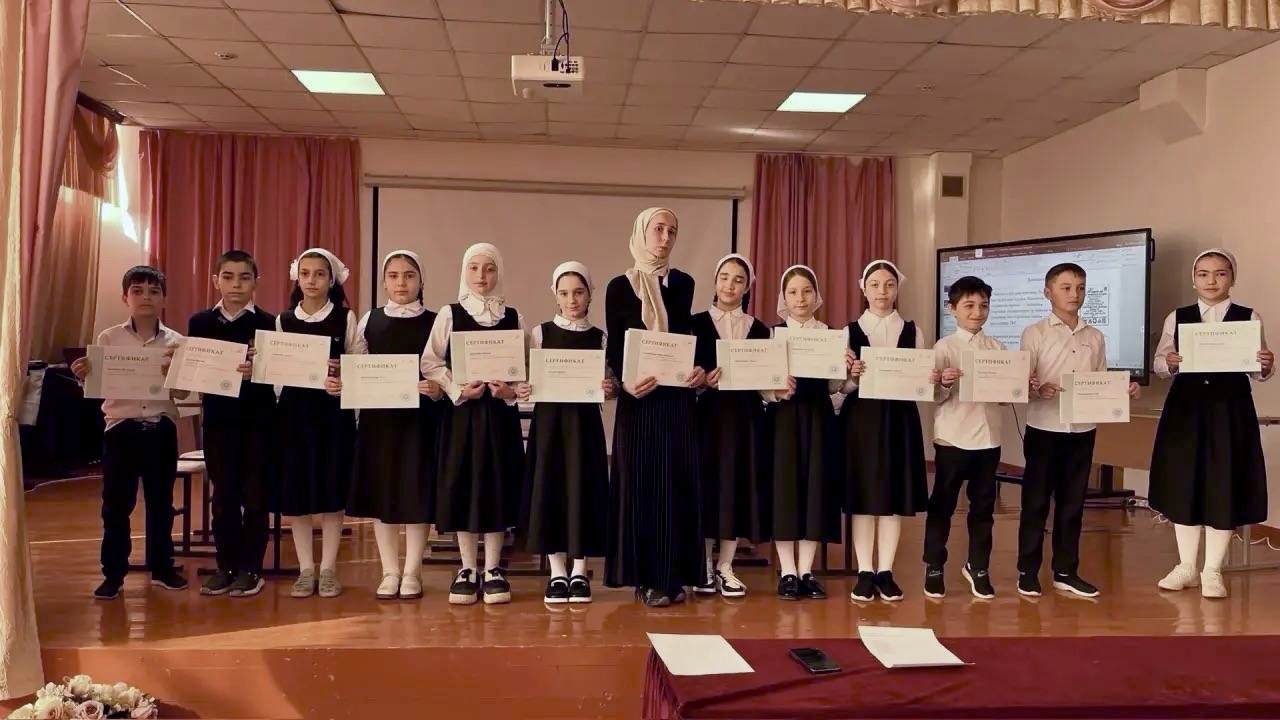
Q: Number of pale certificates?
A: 13